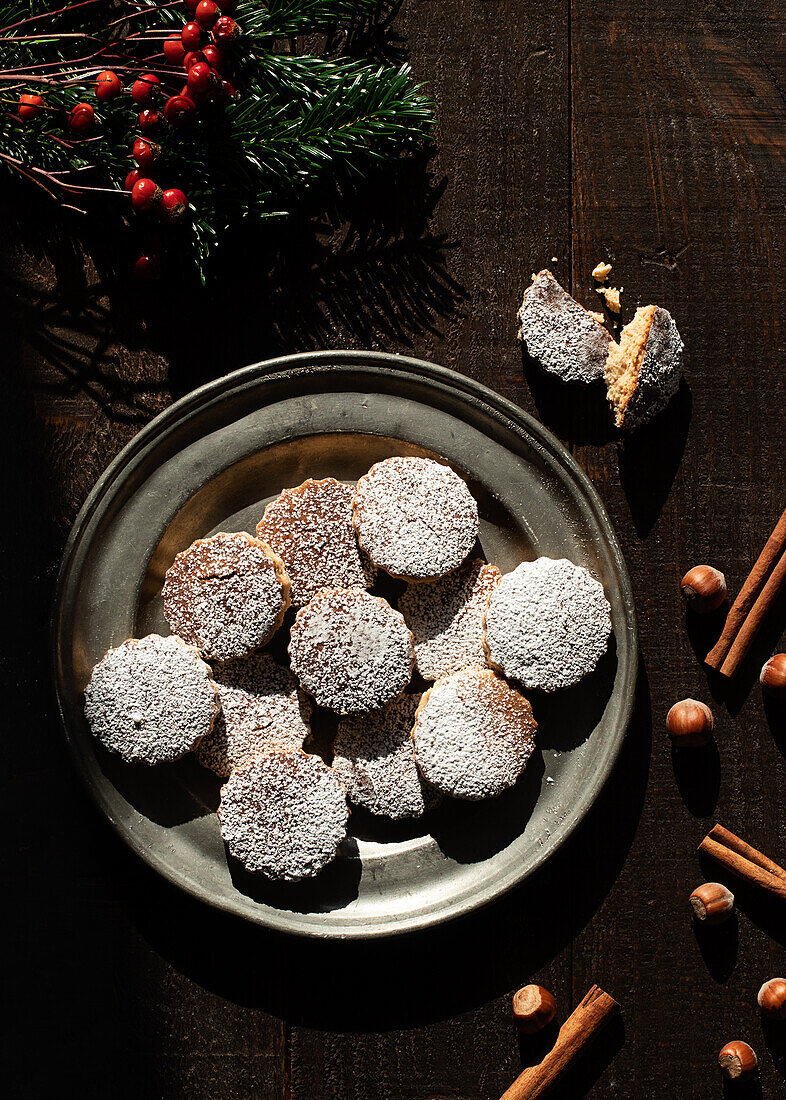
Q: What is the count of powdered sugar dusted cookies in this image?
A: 12